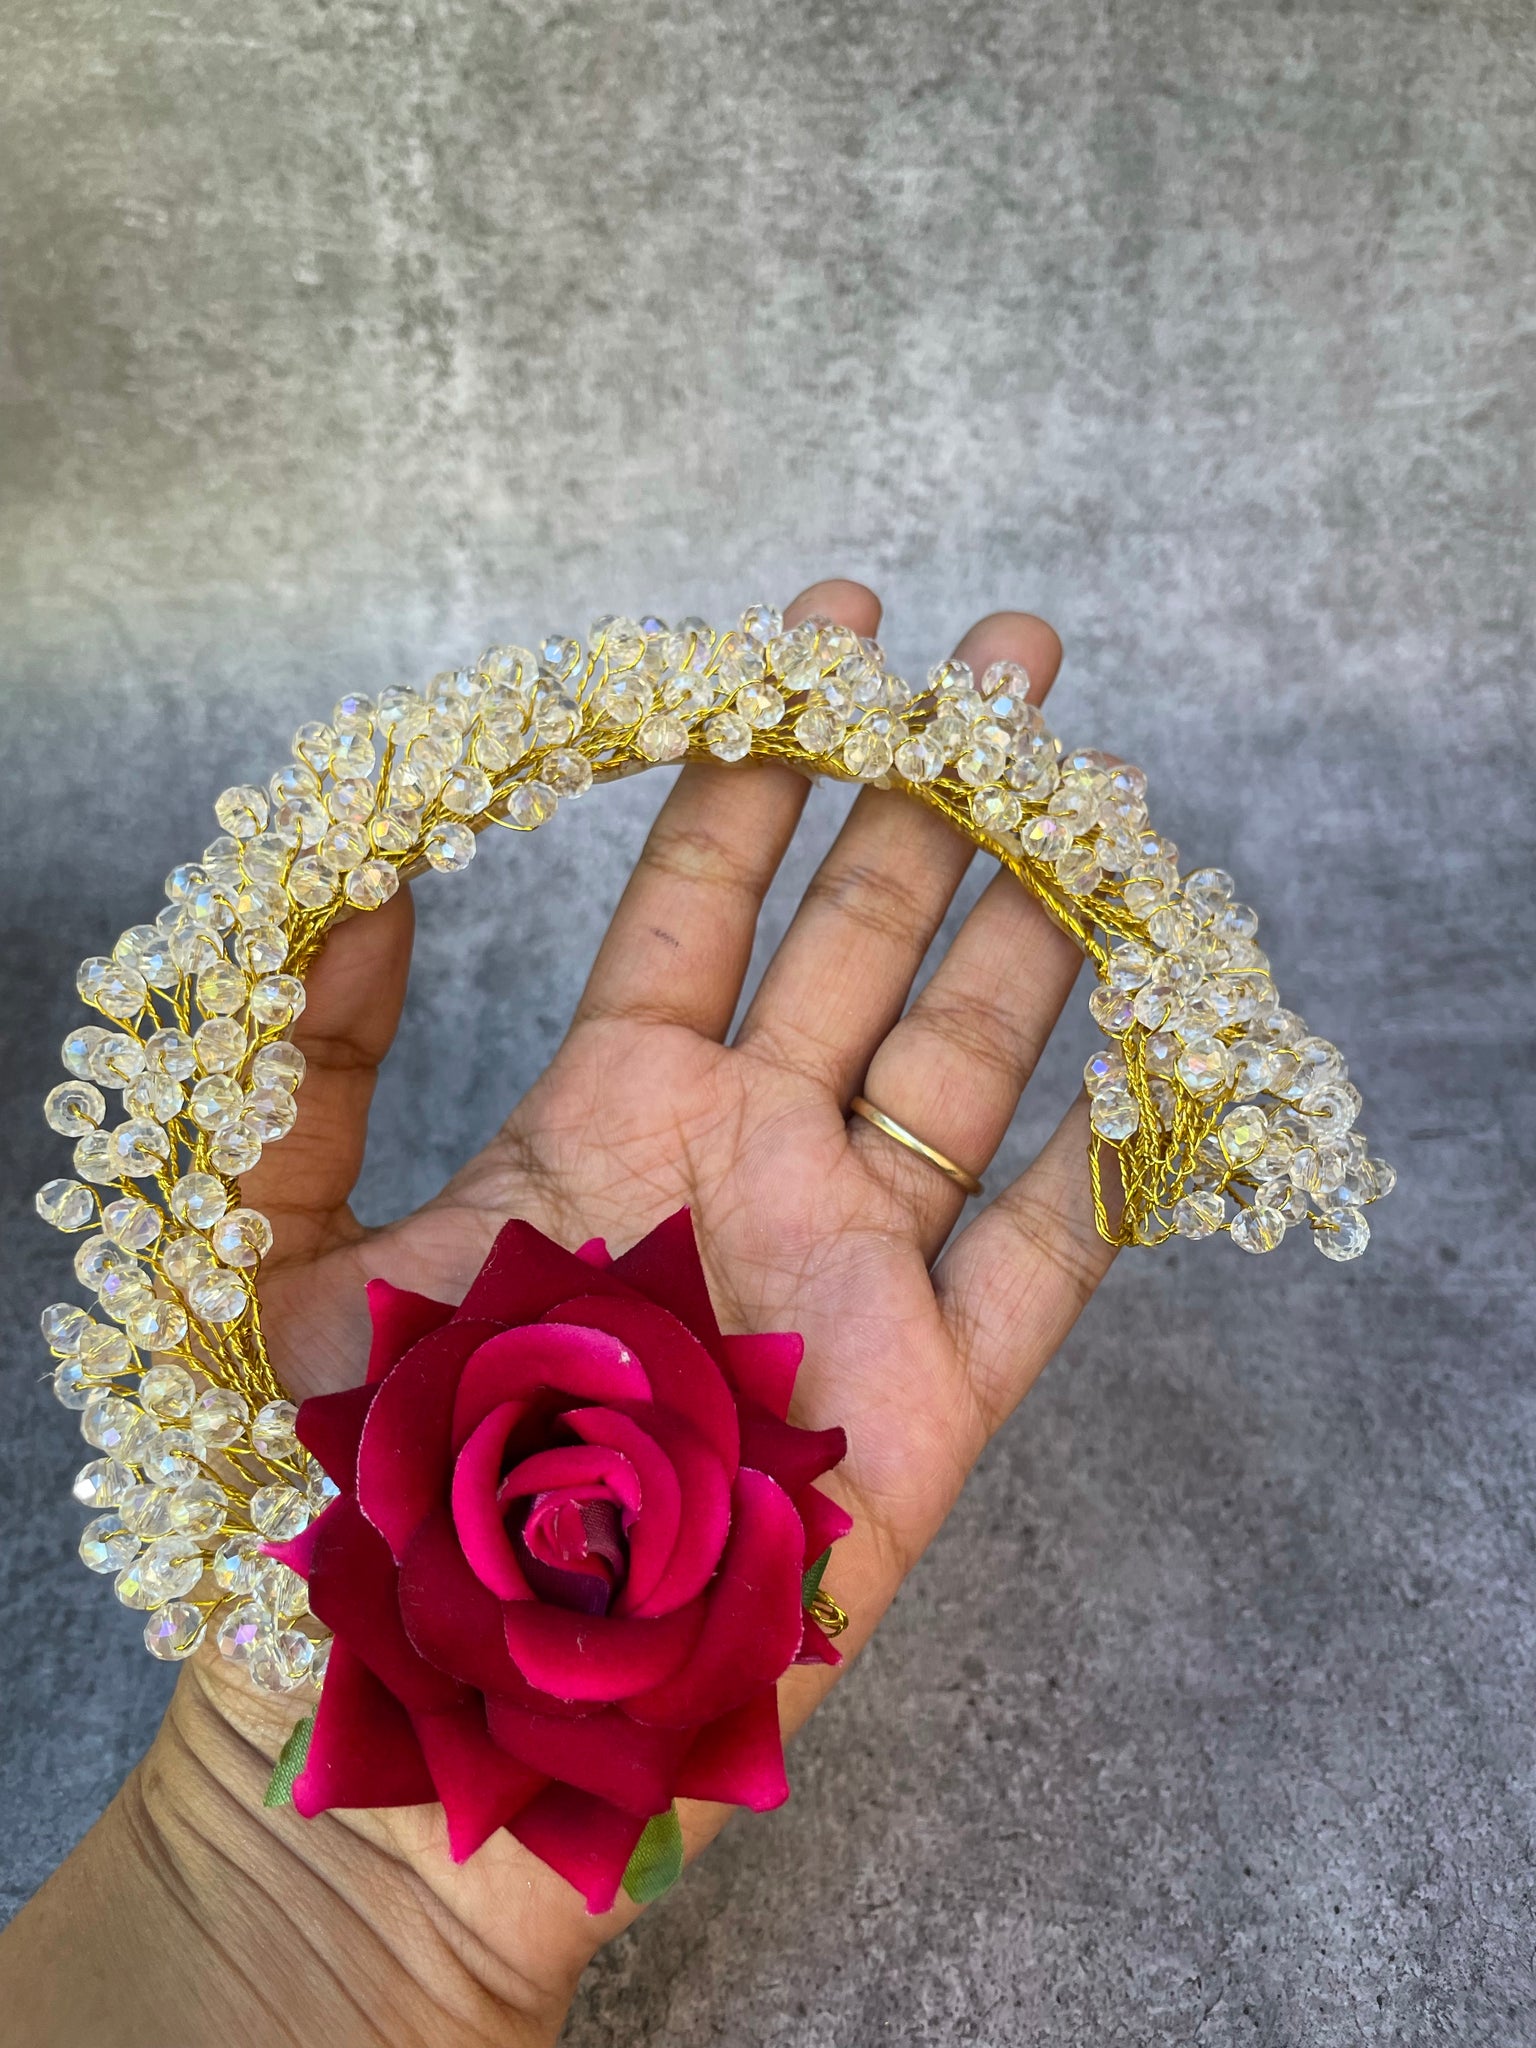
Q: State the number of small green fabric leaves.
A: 3